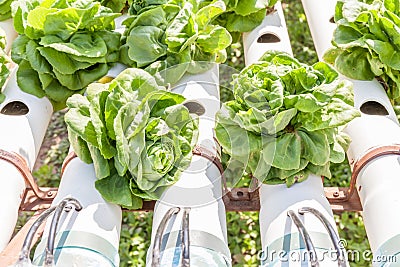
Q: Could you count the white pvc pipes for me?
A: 5